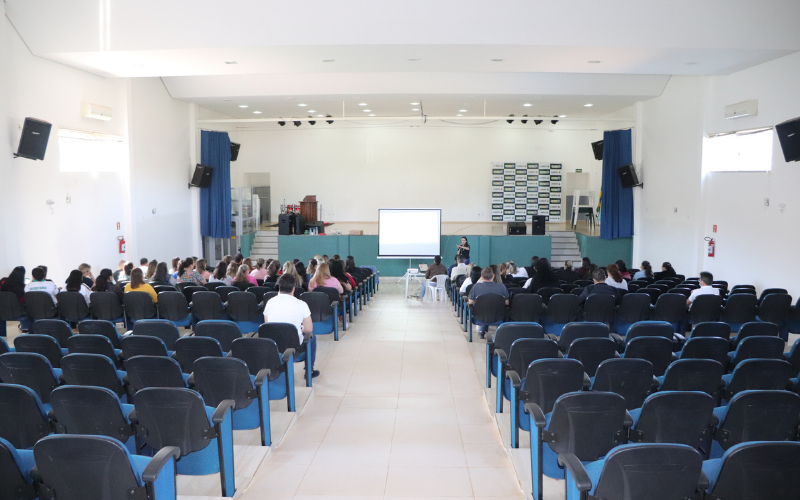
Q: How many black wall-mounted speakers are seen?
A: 6